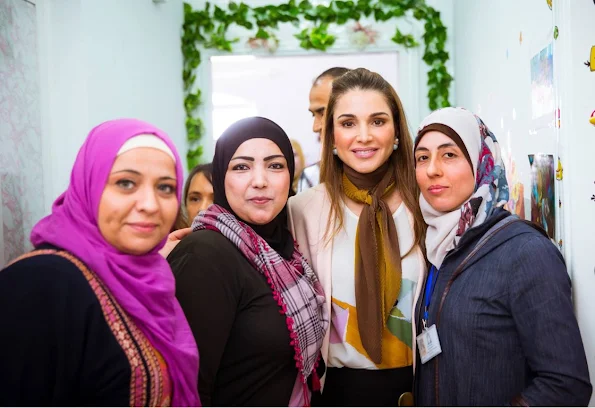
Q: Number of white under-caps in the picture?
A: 1